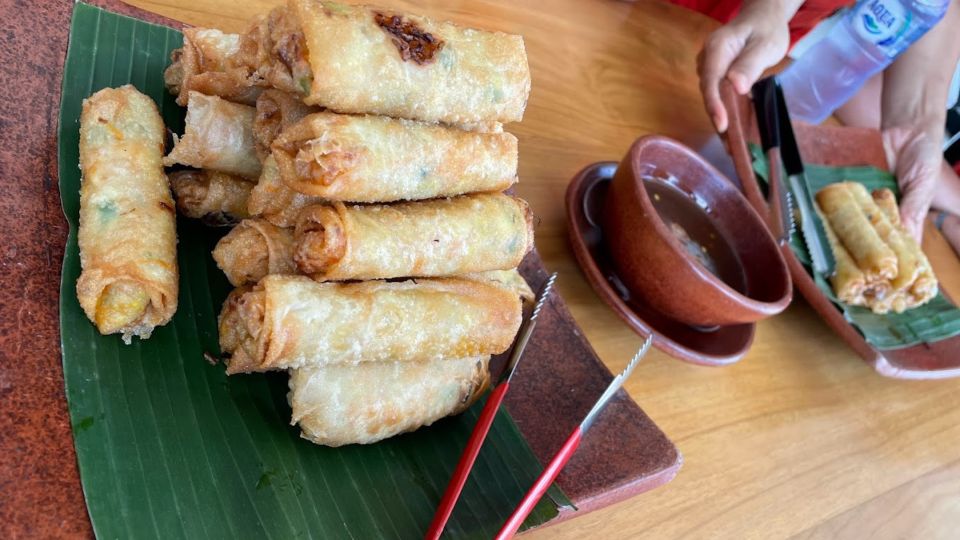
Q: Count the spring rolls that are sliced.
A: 0